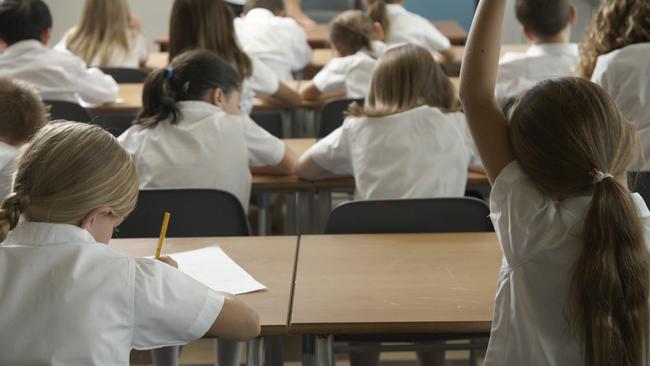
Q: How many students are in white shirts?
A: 13